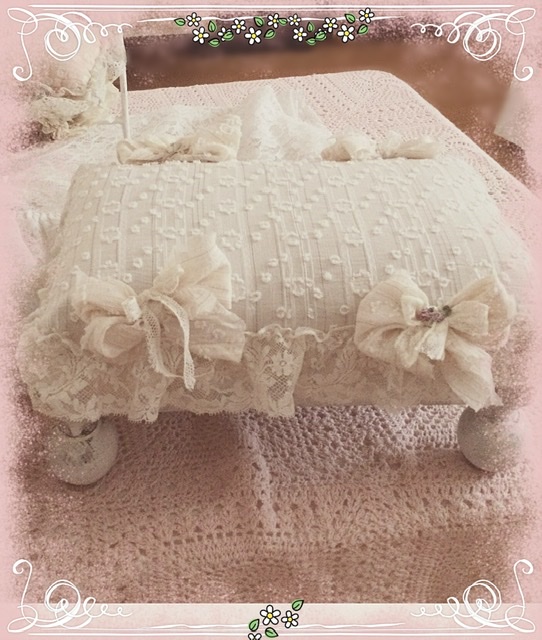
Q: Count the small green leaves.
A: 15